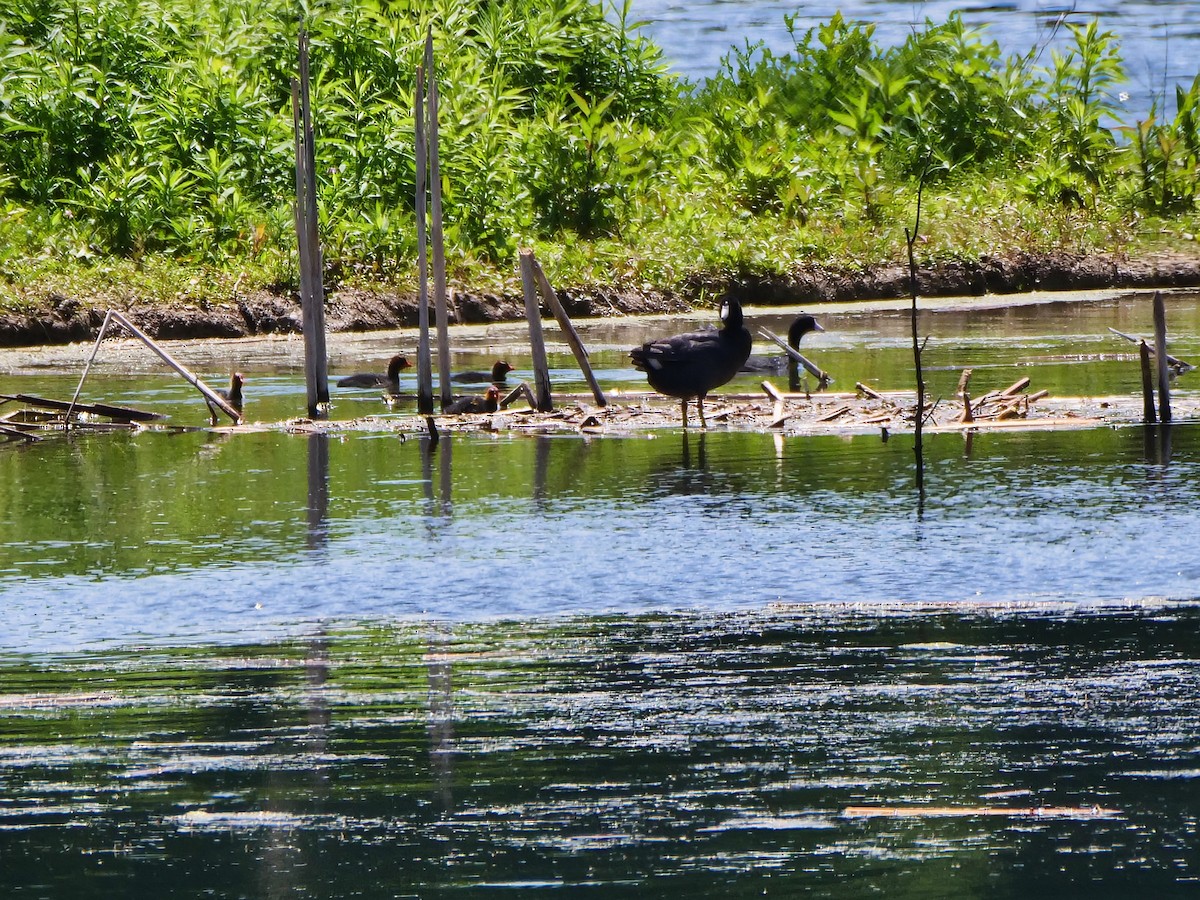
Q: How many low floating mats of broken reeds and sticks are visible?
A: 1